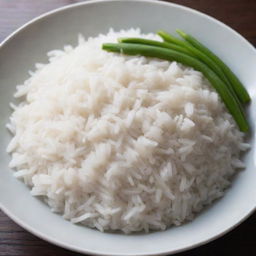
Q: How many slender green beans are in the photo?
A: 4